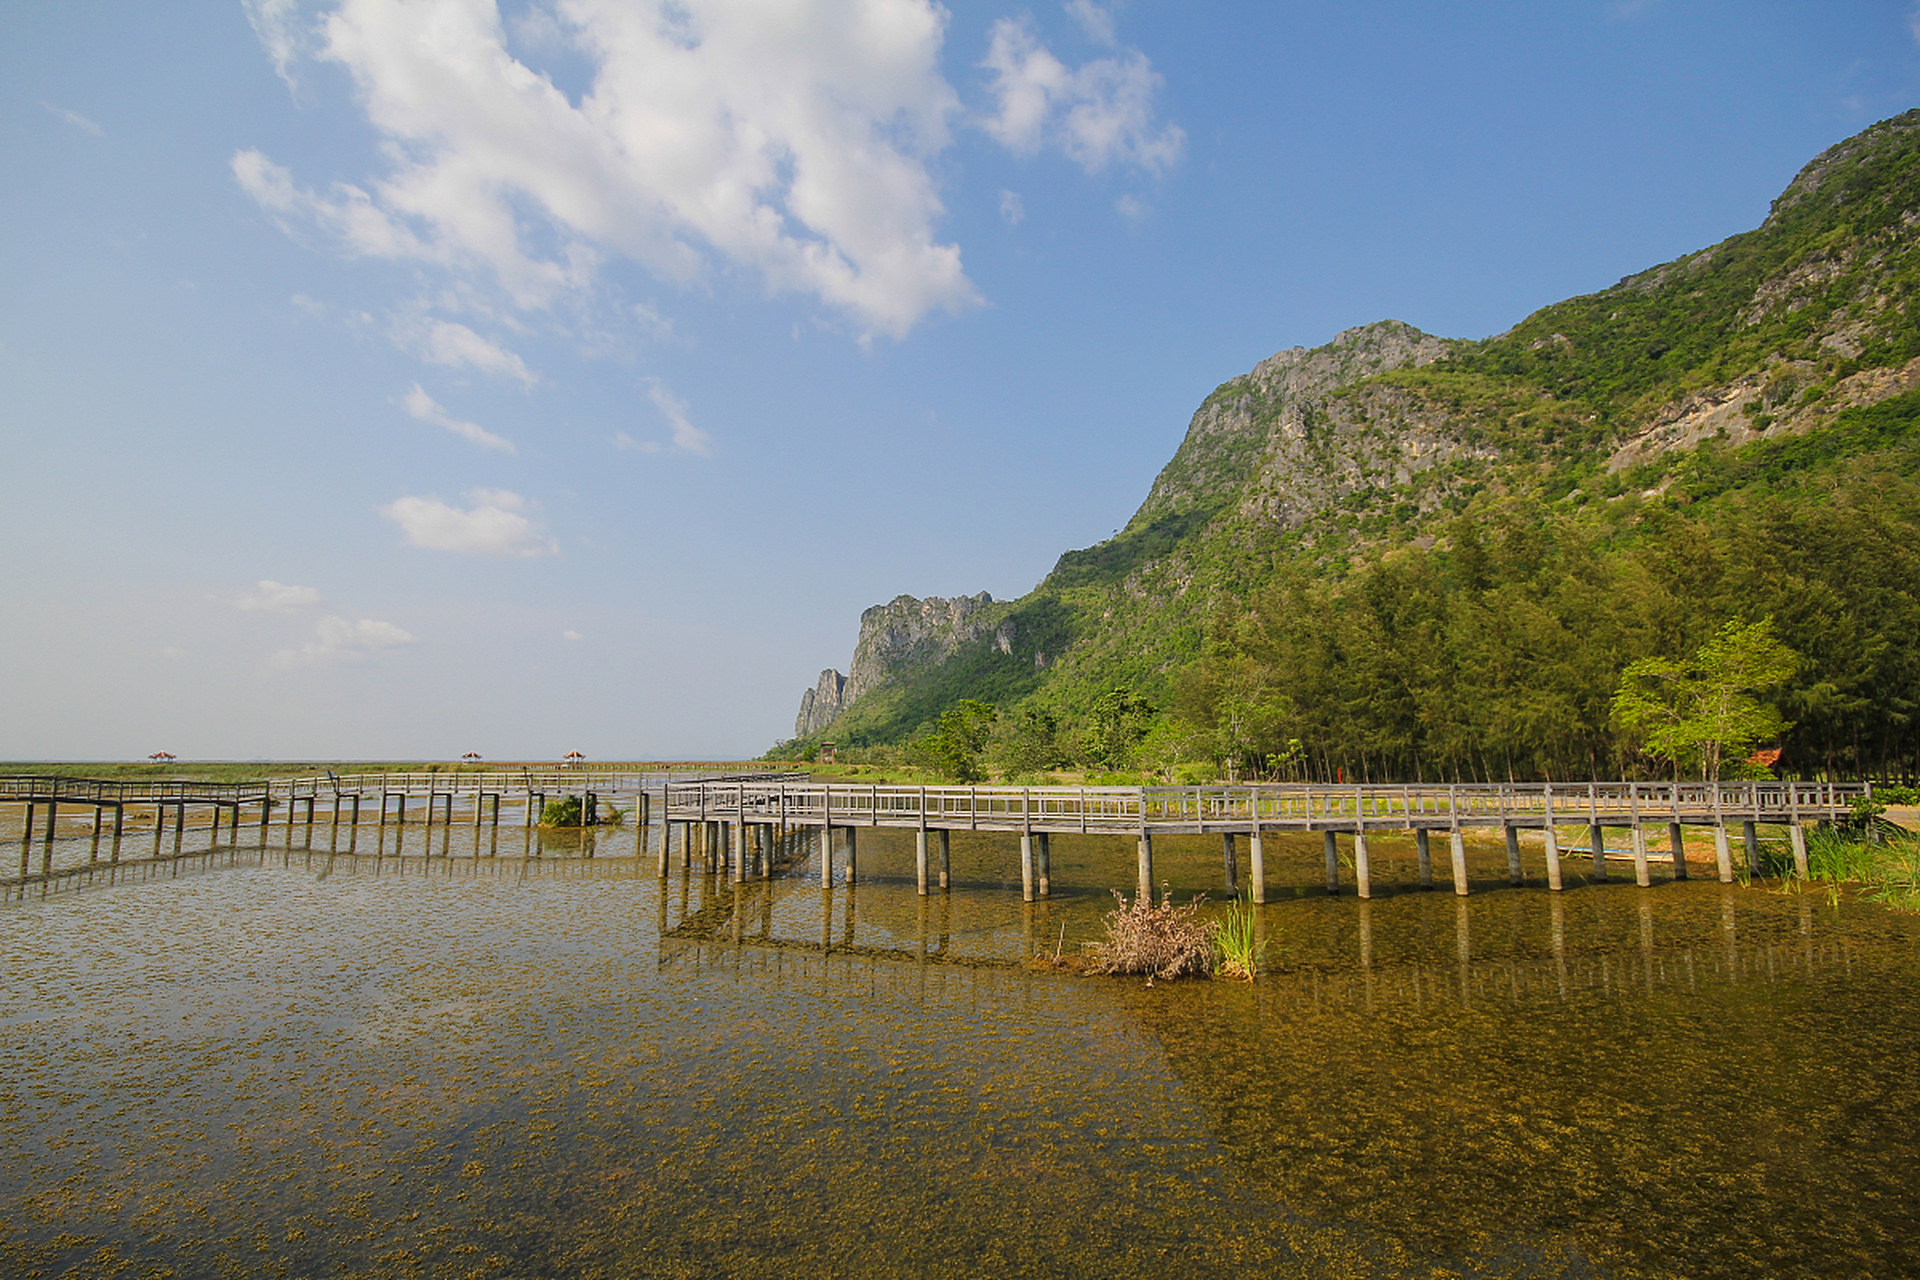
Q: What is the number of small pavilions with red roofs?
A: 3